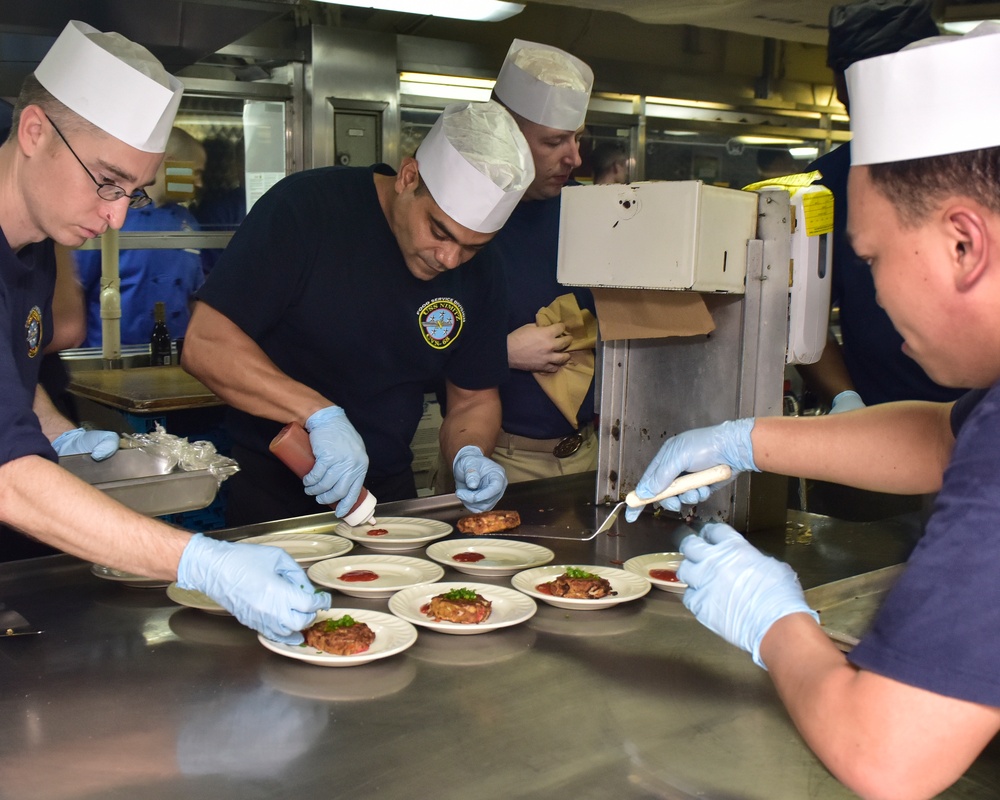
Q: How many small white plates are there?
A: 10